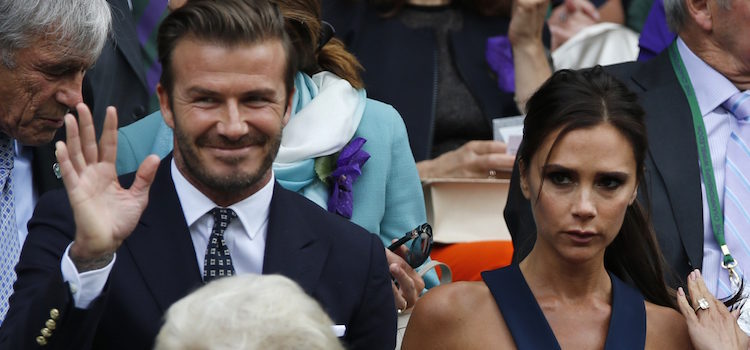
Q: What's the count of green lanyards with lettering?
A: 1